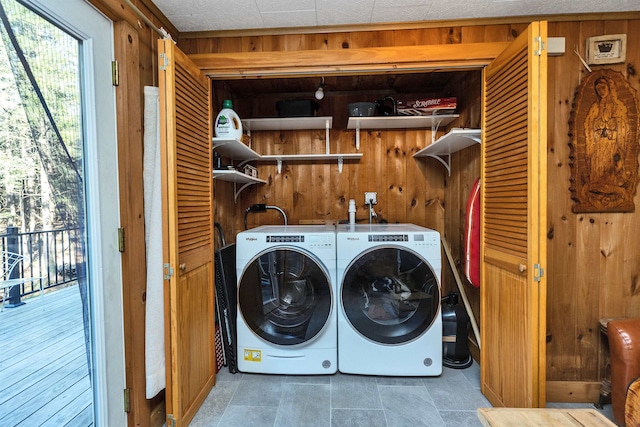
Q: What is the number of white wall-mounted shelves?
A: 6